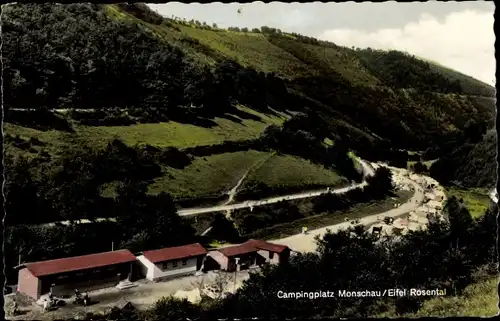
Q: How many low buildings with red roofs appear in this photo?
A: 3